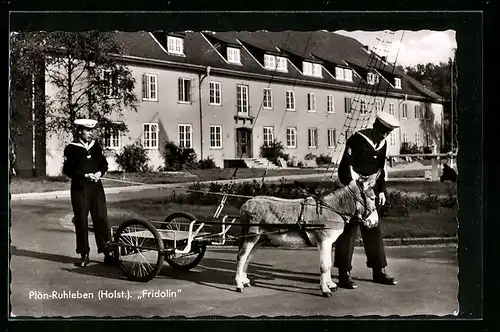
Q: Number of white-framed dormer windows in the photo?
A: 7